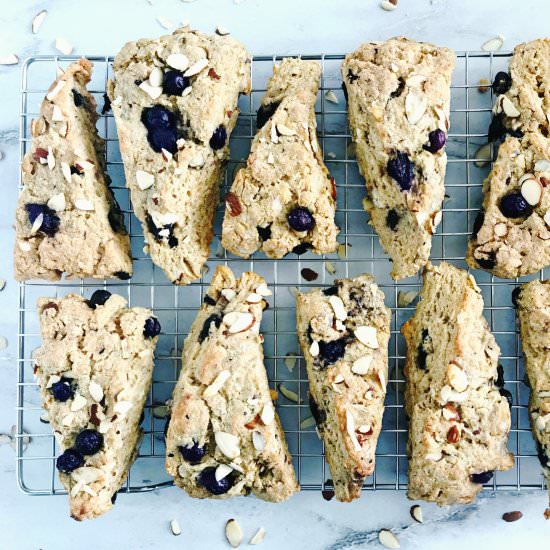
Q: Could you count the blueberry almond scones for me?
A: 10